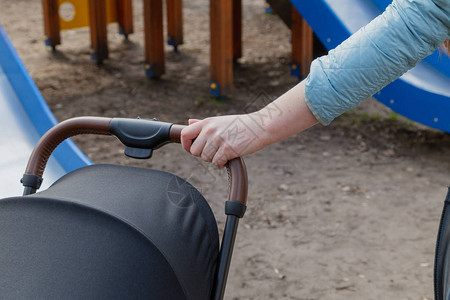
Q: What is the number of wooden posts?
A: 8